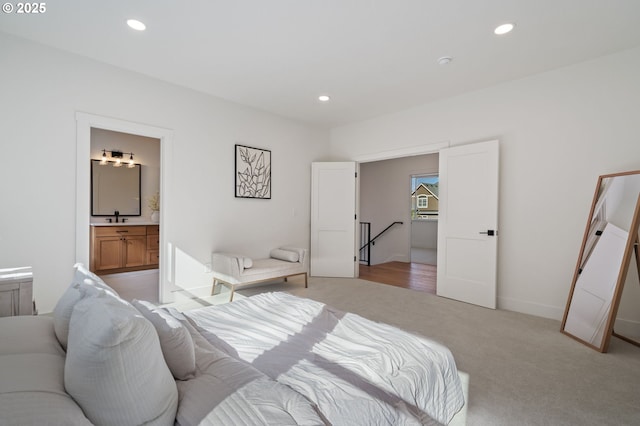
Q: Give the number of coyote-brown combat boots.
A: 0